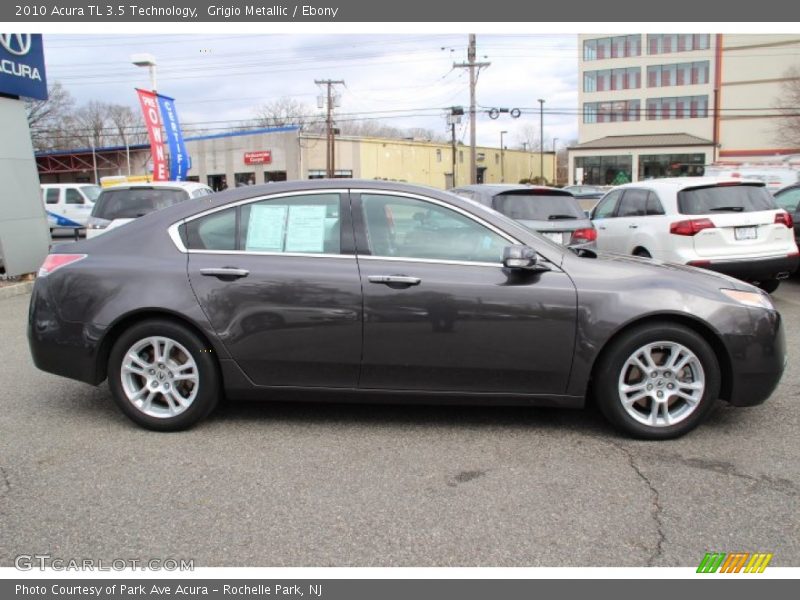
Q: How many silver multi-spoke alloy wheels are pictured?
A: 2